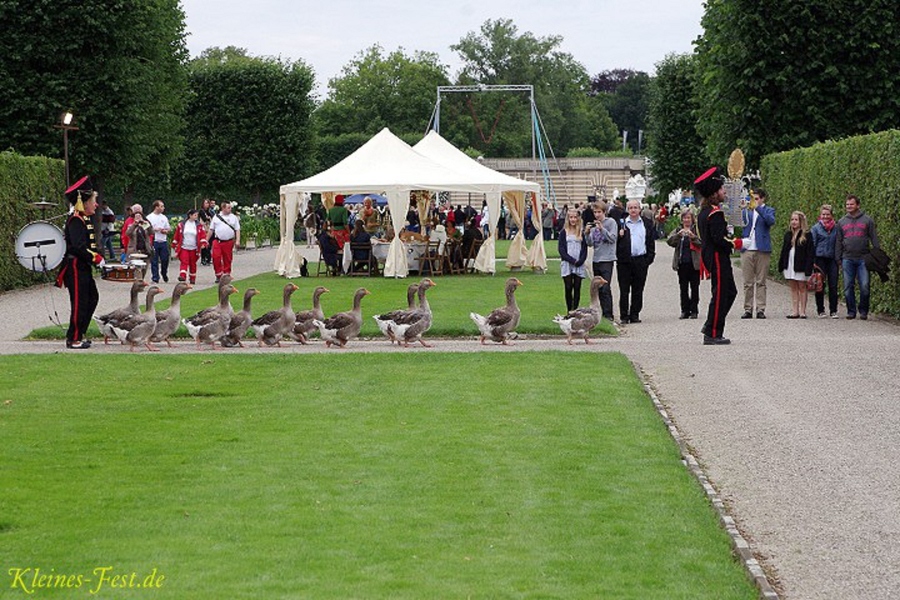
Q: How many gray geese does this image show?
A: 13